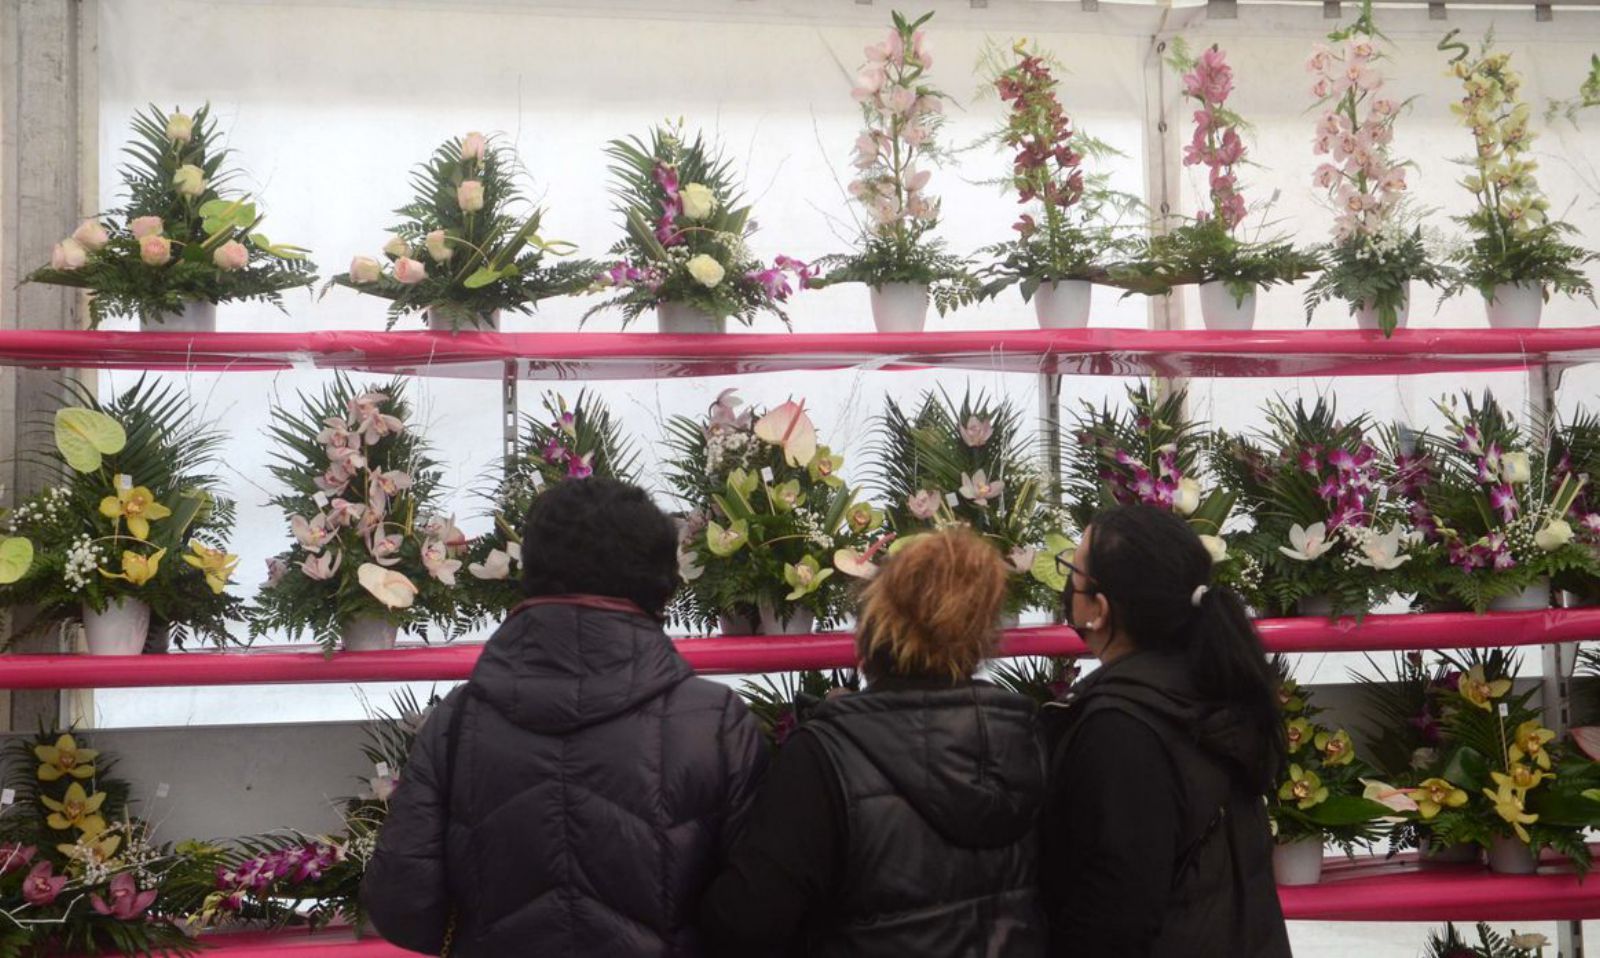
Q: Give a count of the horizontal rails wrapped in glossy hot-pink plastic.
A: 3